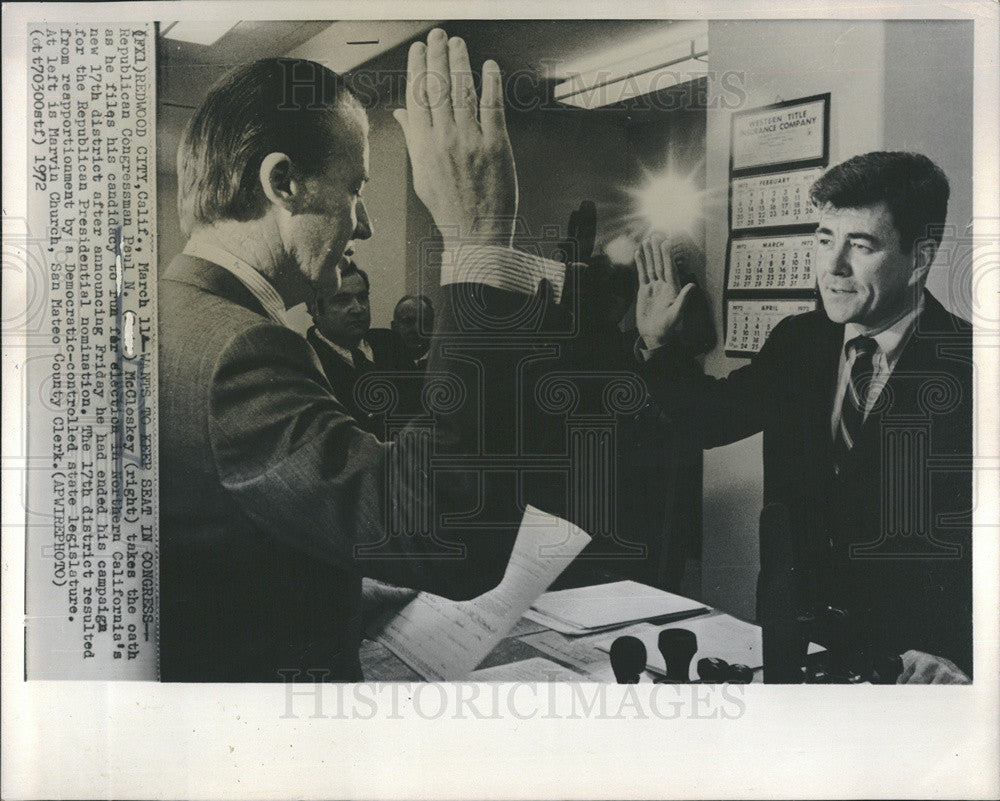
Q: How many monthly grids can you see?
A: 3